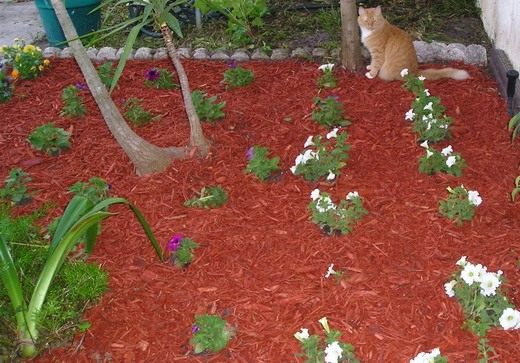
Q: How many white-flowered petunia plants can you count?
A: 11